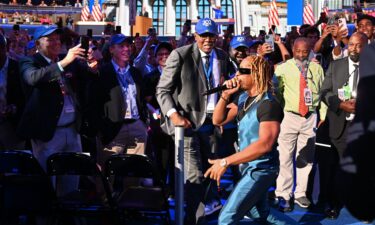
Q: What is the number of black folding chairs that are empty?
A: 3